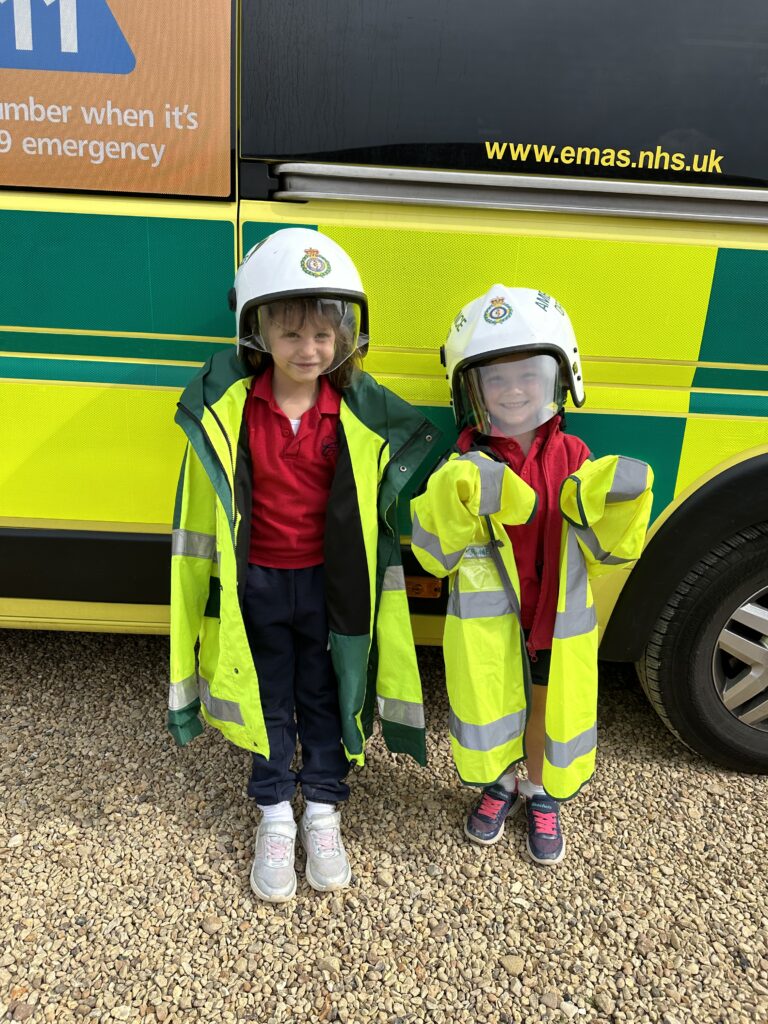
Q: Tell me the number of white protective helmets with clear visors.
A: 2